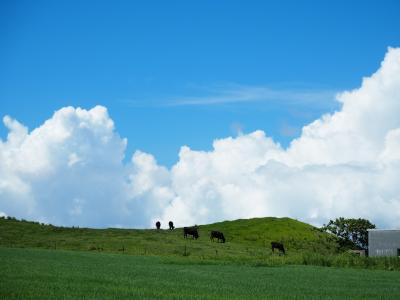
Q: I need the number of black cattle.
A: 5